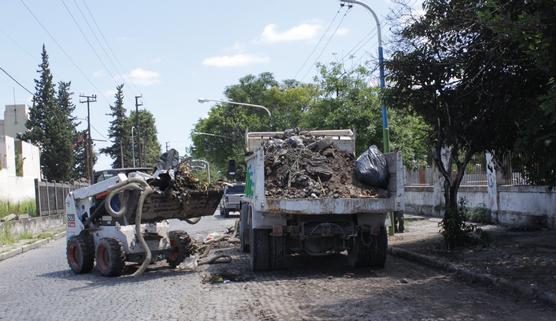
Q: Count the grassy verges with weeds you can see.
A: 1